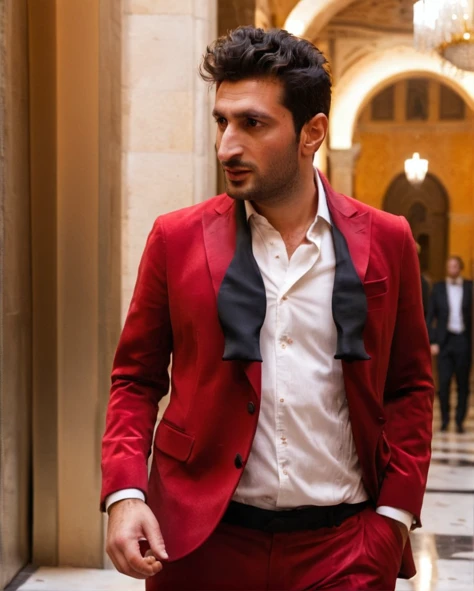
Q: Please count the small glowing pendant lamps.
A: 1